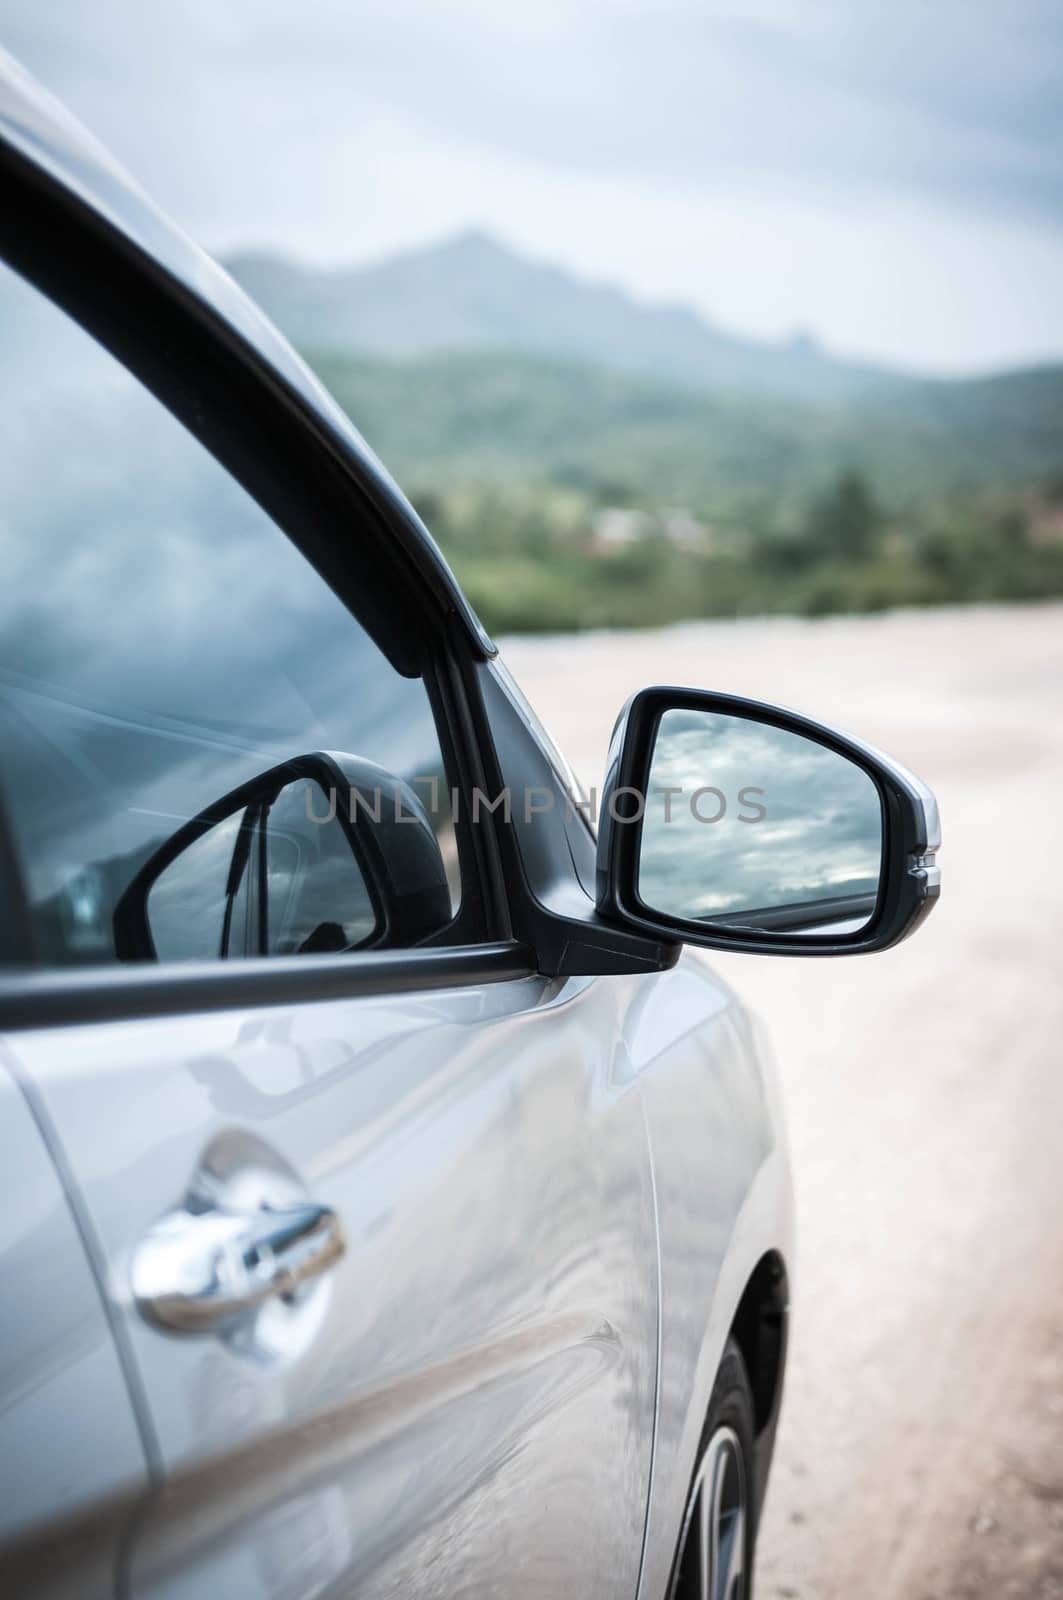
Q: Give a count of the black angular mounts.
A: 1